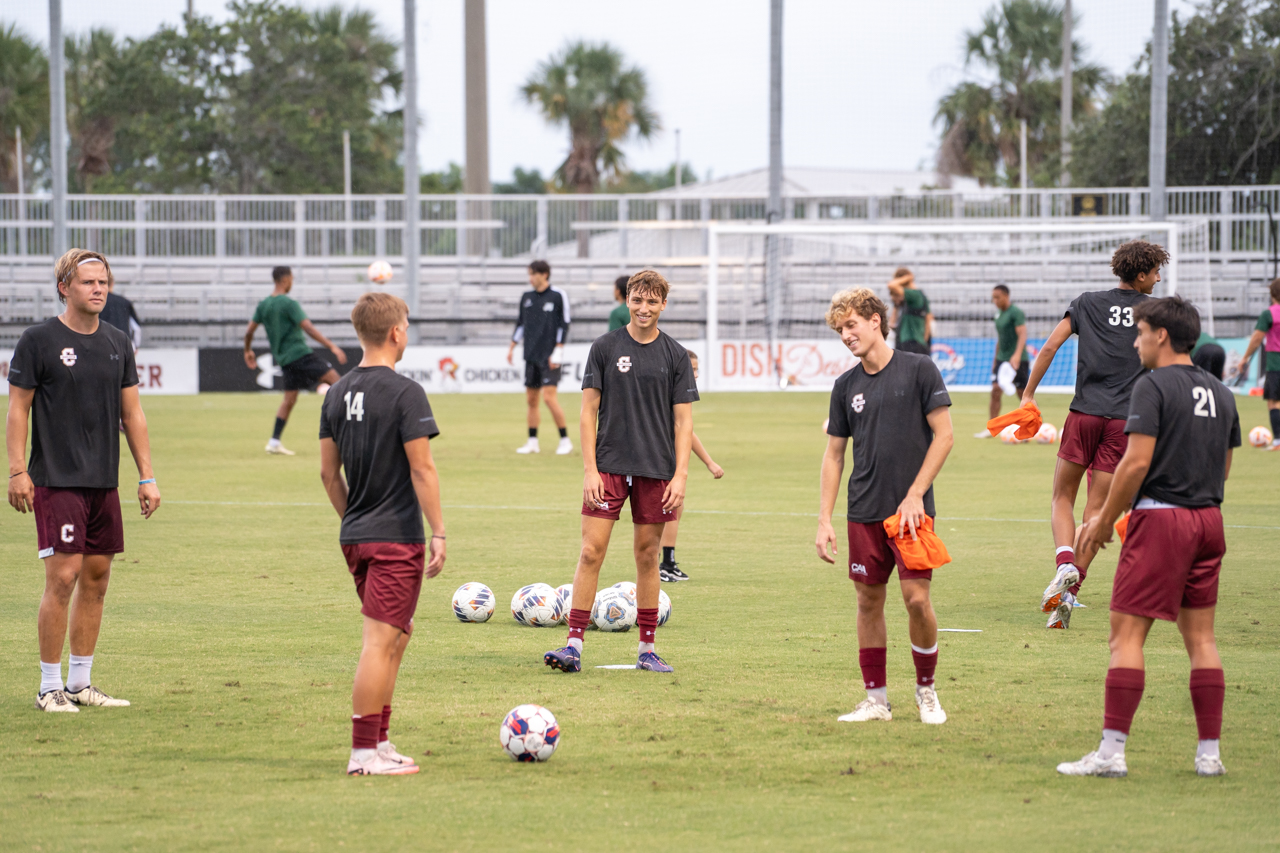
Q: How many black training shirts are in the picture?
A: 6